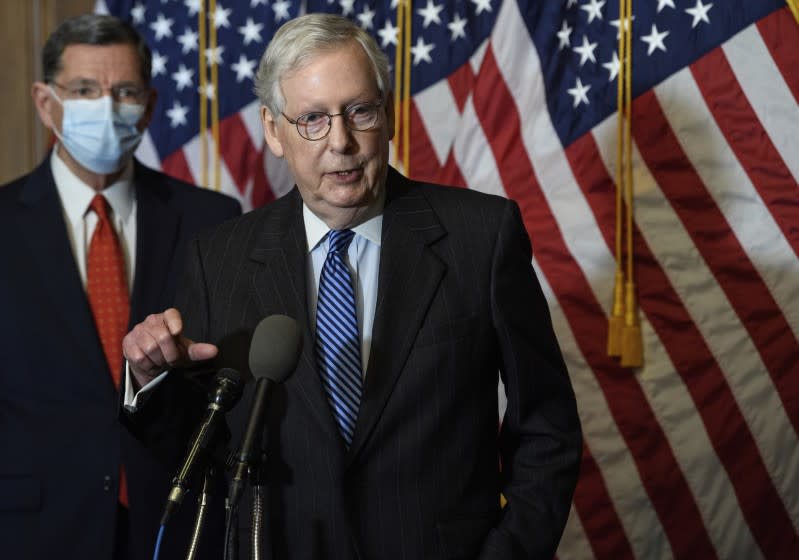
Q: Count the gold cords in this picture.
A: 6